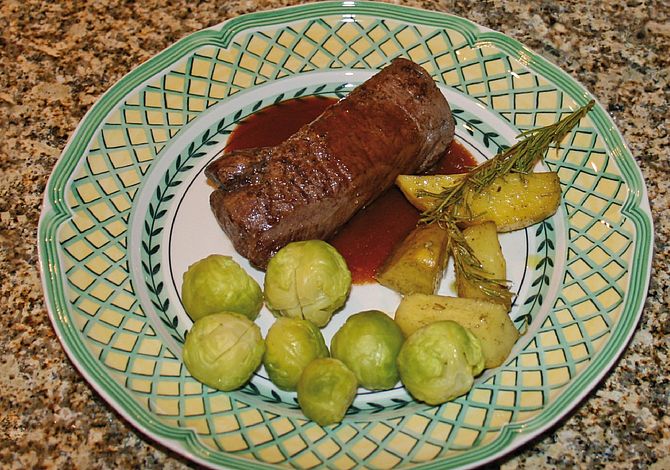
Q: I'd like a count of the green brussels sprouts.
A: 7